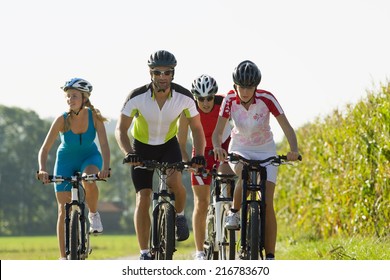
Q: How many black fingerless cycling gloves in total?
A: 2